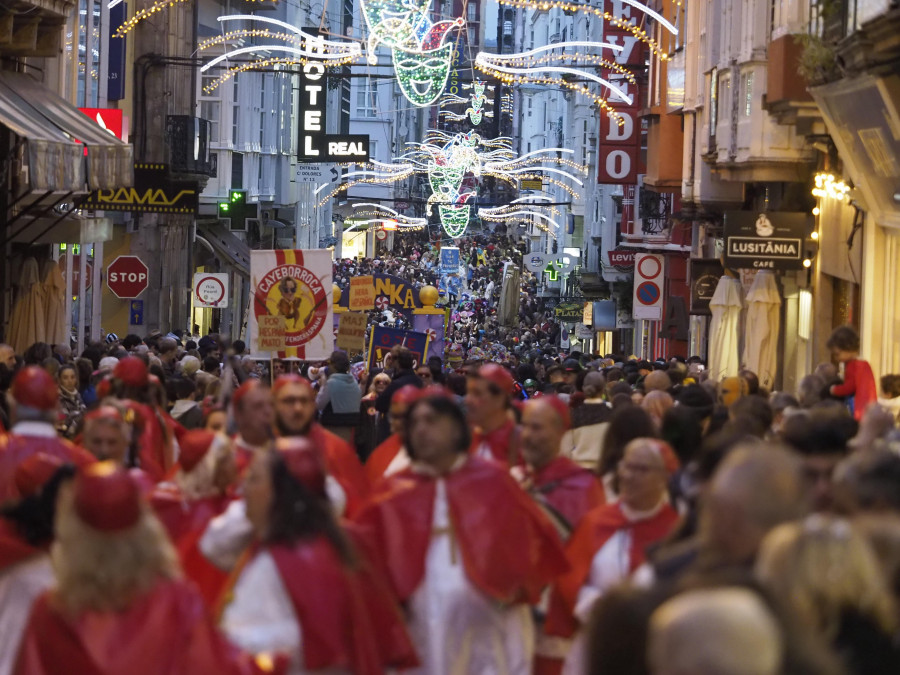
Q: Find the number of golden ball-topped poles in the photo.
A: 2